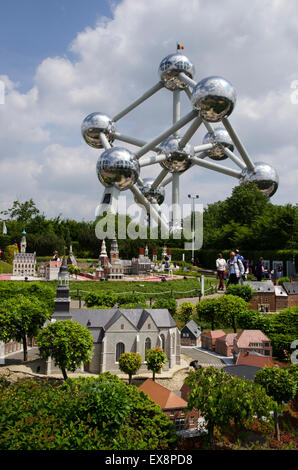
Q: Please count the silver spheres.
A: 8